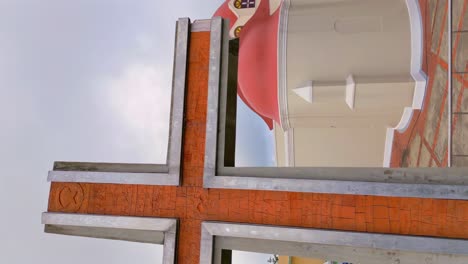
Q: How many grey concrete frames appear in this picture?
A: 4